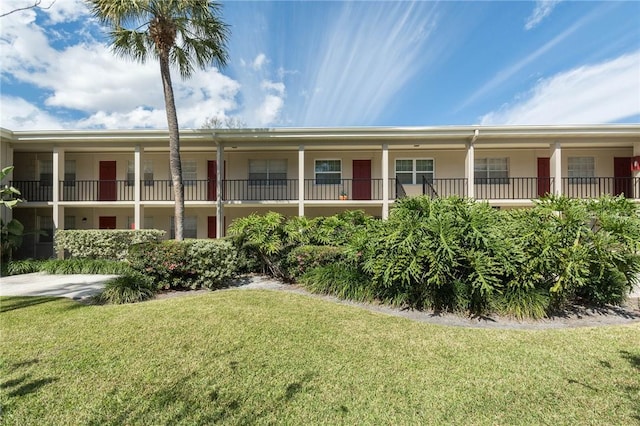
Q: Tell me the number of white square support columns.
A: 7